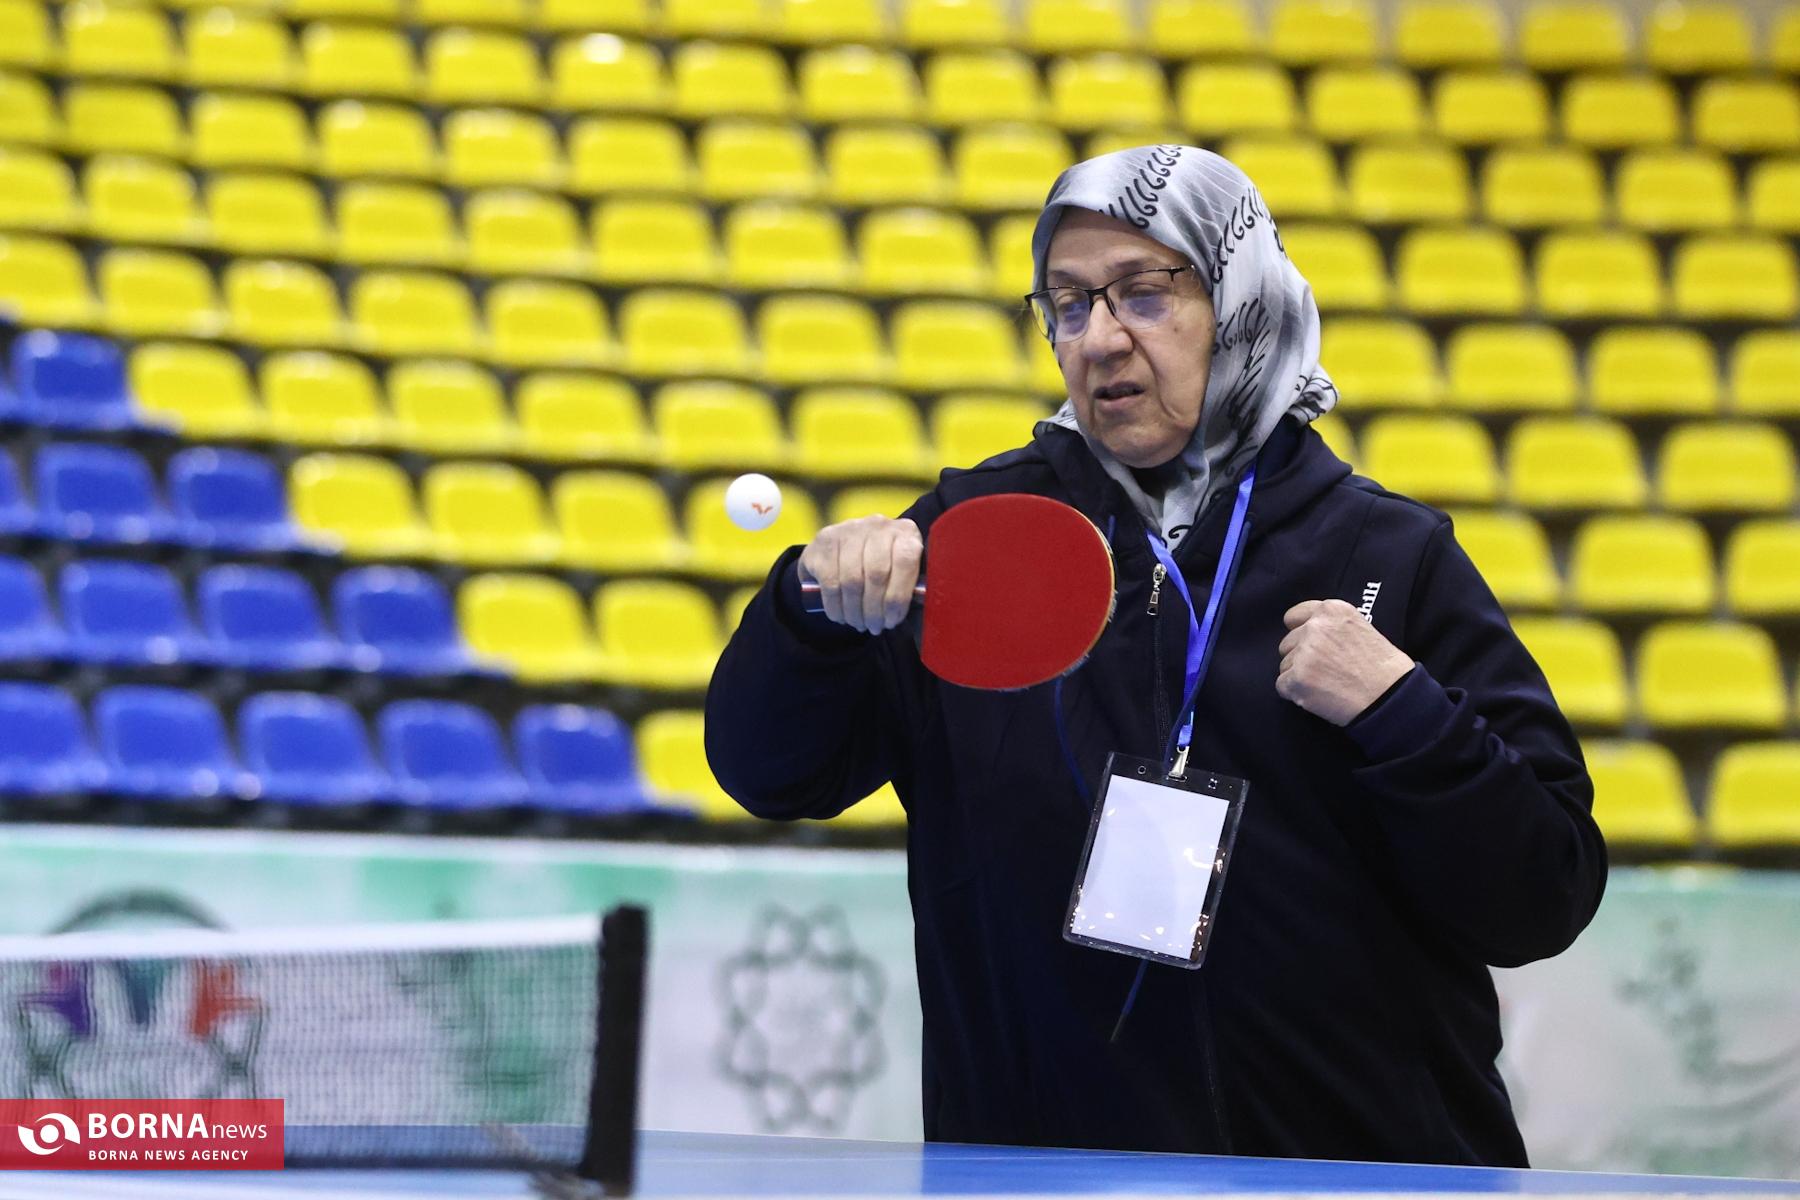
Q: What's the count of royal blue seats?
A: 14